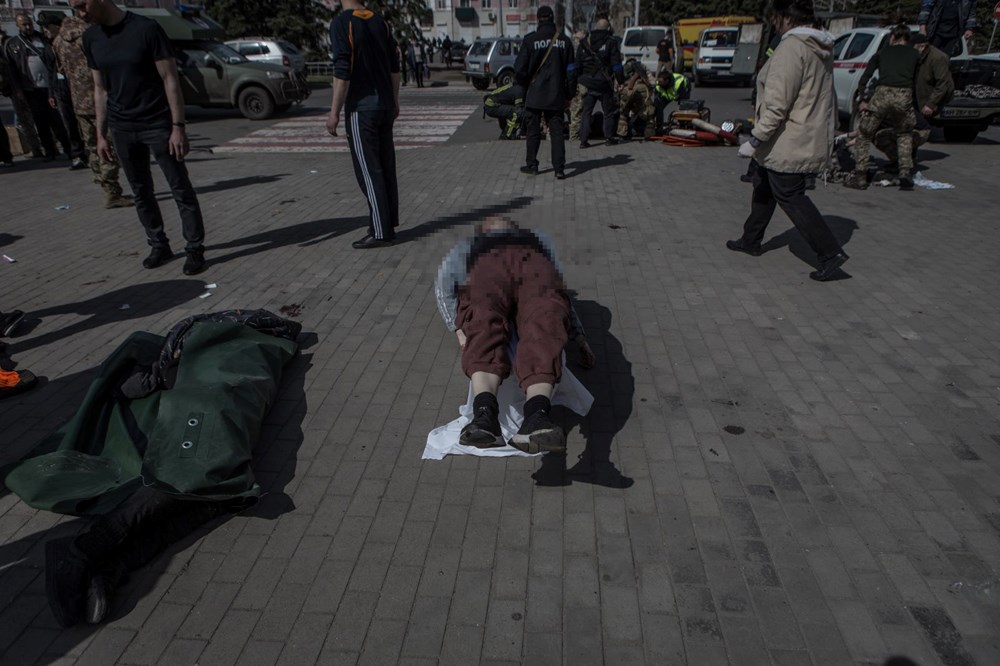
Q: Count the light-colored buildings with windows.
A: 1